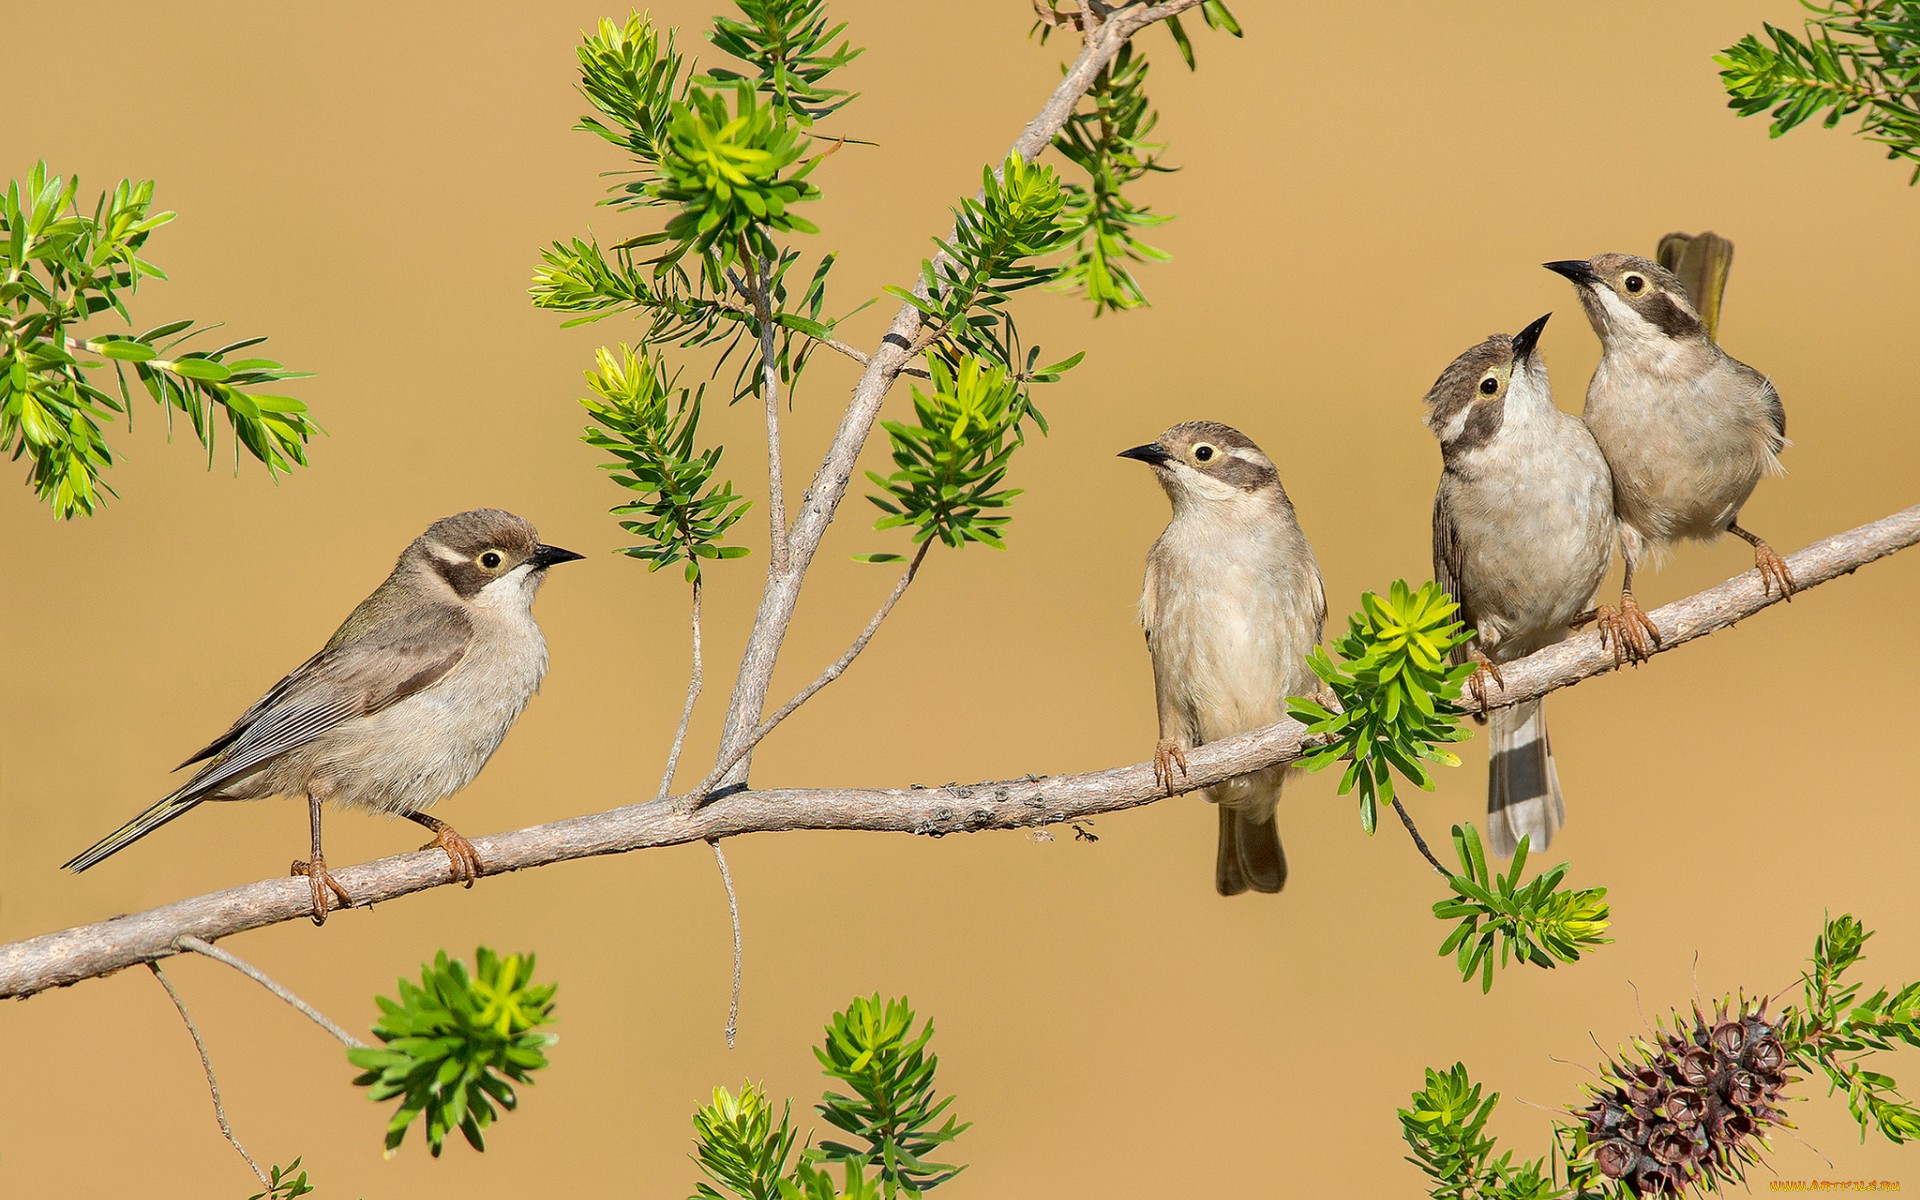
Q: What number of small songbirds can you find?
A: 4